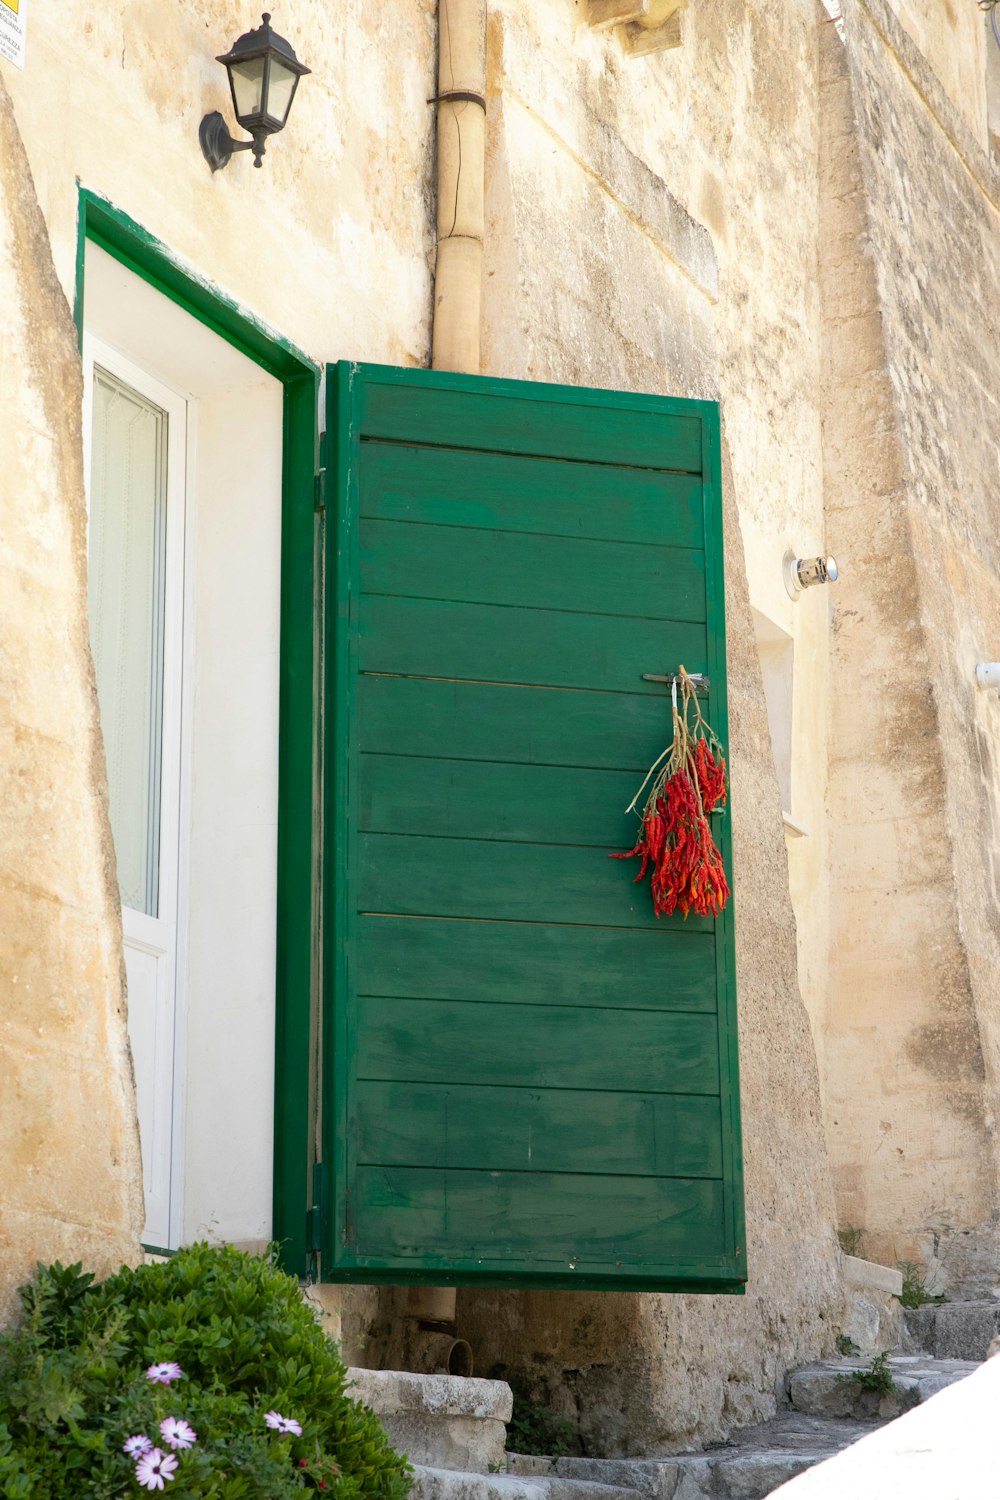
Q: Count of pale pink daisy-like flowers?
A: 5